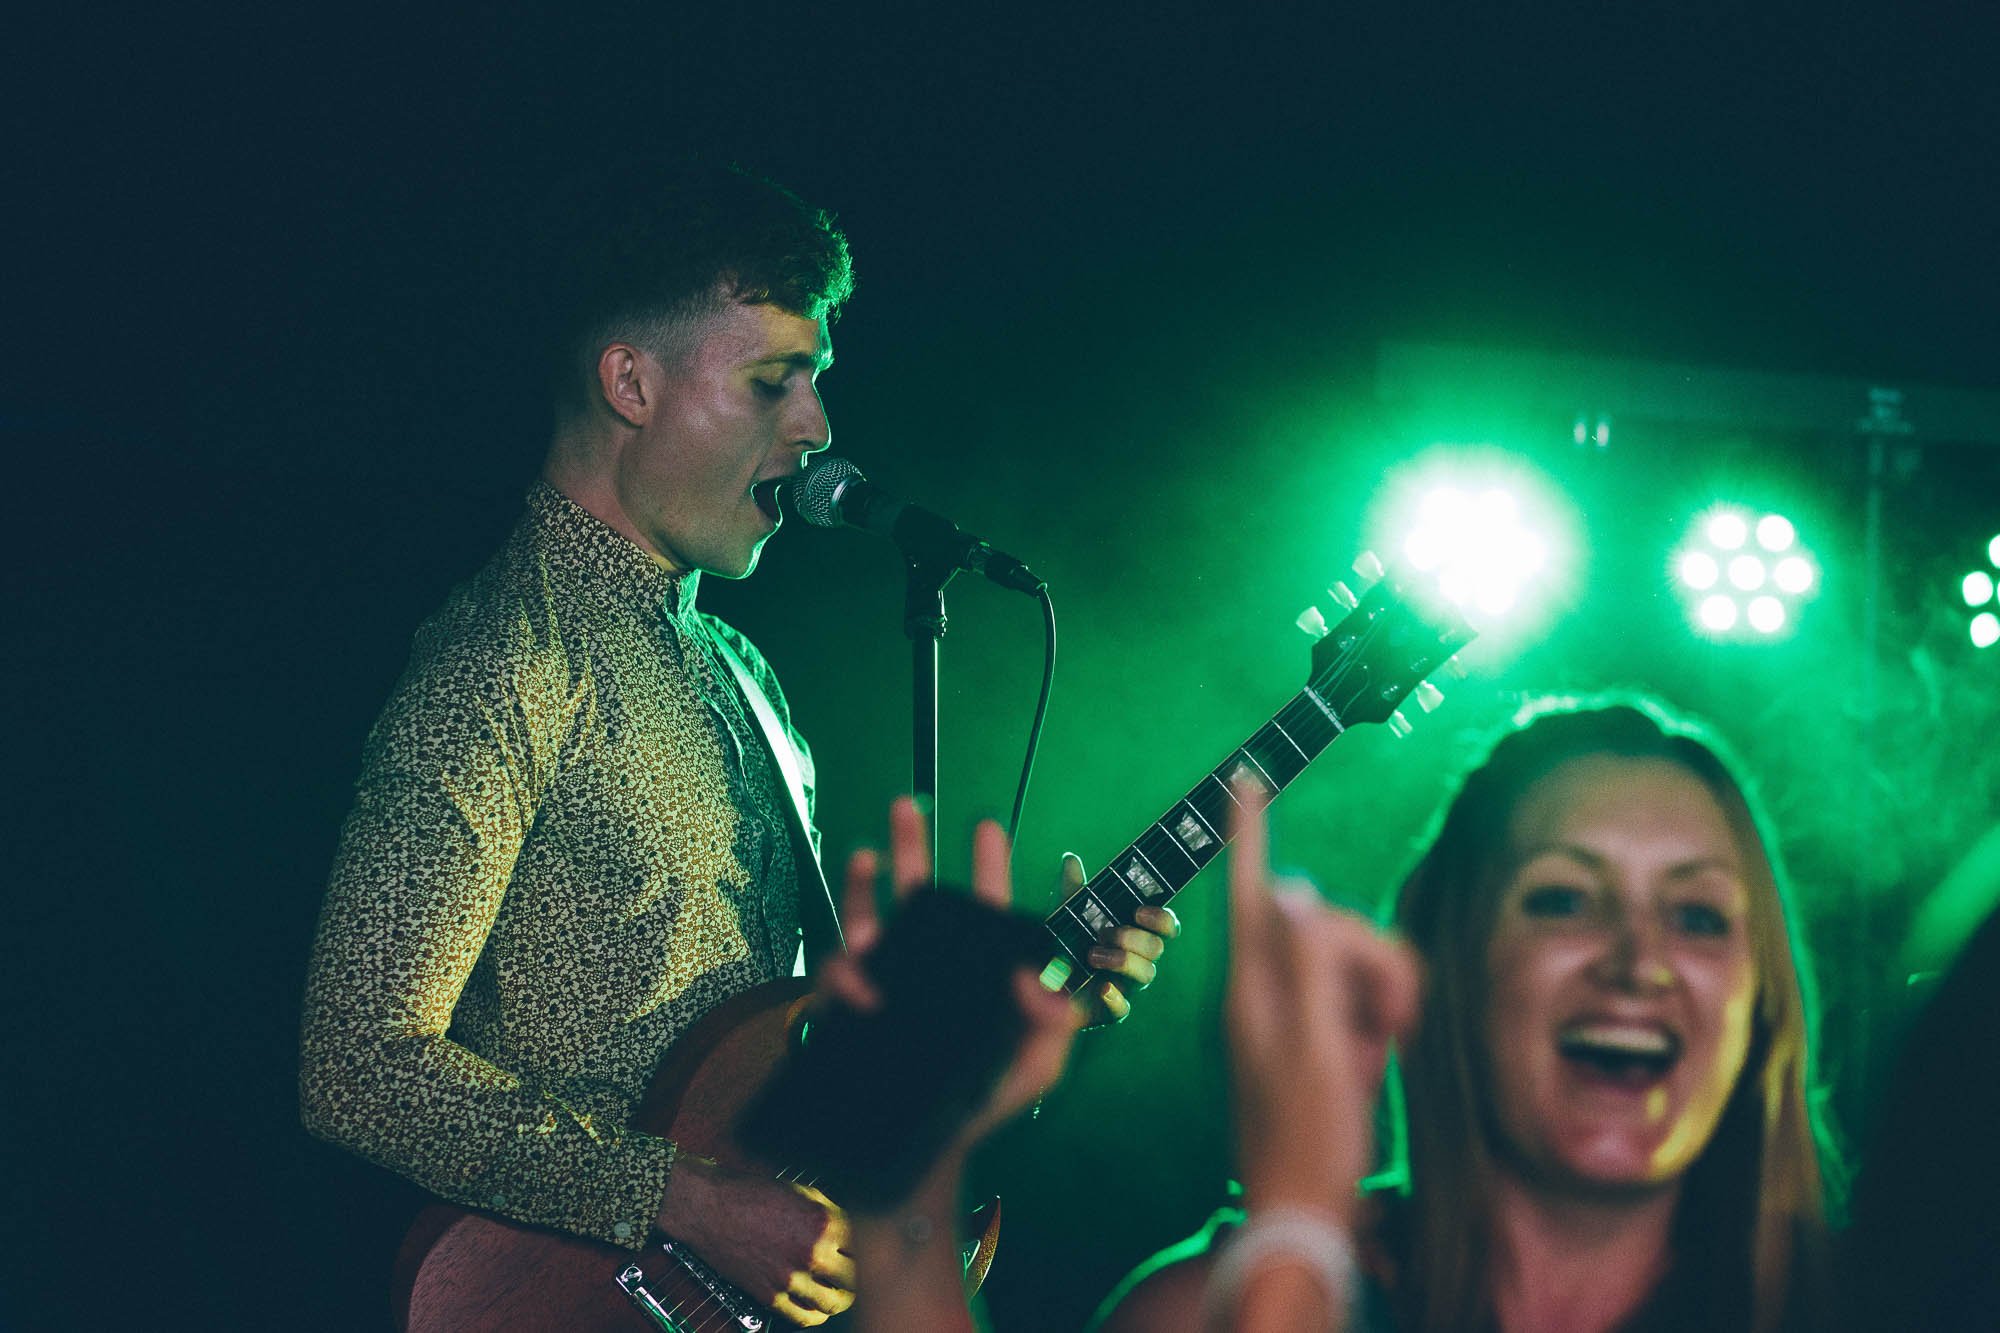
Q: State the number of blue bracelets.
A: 0